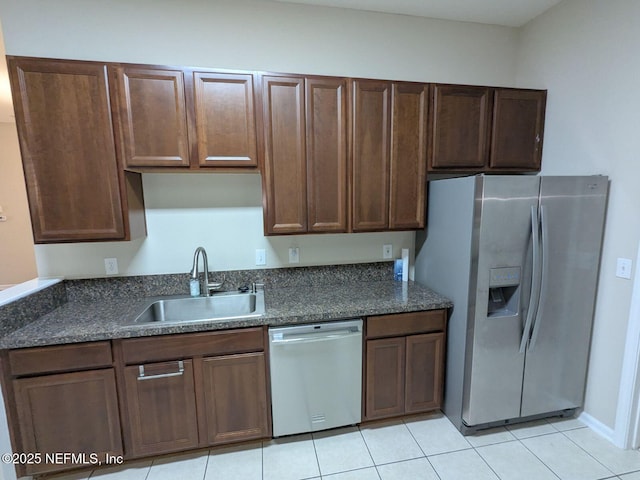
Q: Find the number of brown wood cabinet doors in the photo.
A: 14